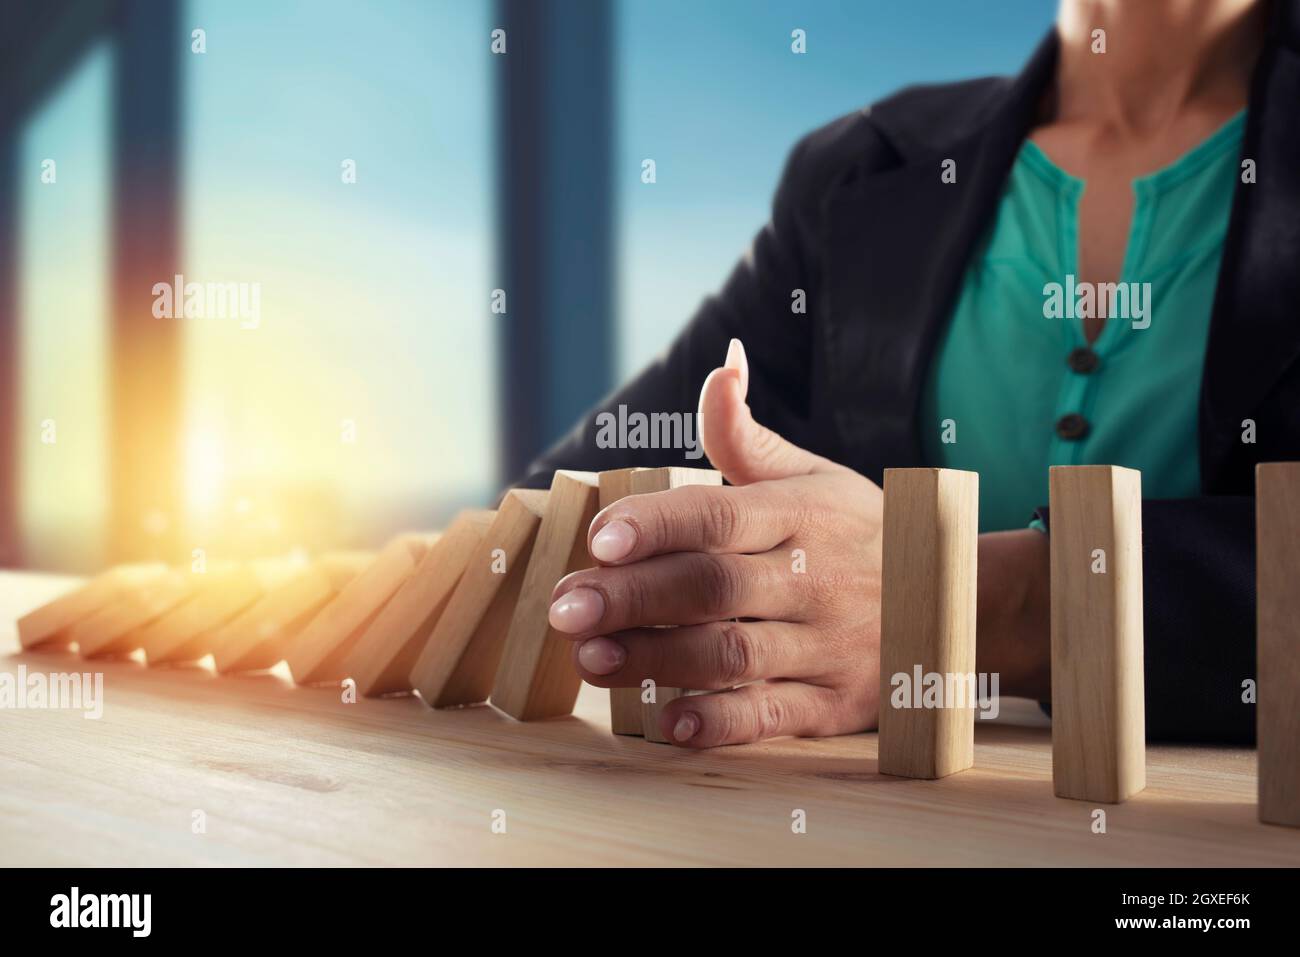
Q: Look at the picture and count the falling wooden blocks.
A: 8